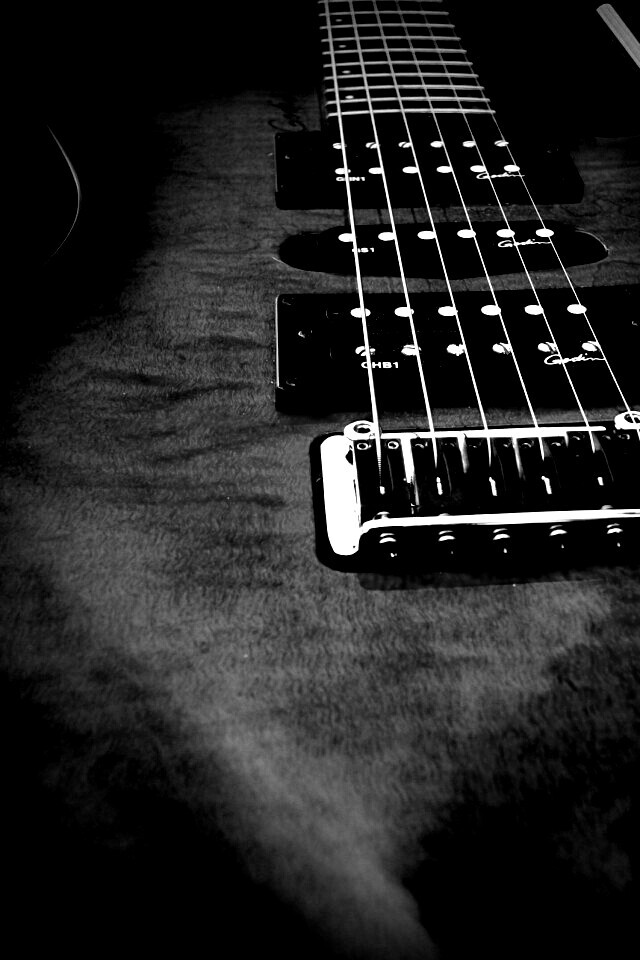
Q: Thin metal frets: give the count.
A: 10